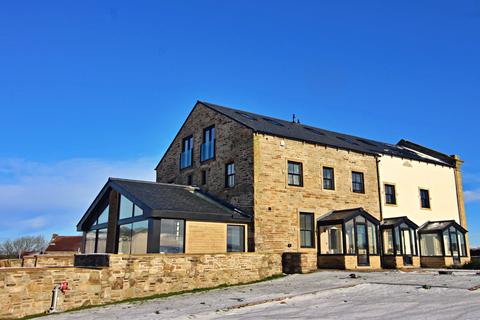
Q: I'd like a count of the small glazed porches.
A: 3